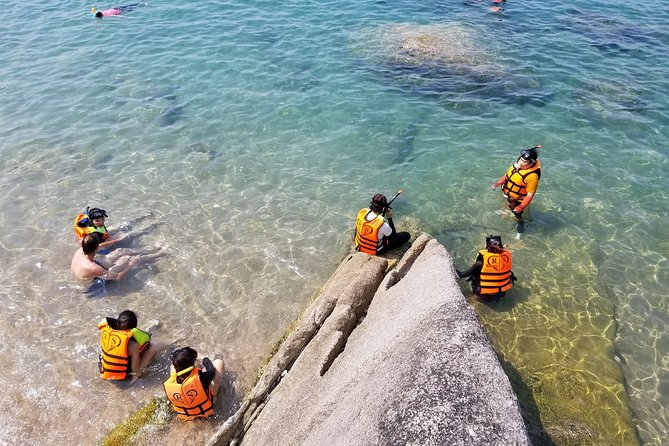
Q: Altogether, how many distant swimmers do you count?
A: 2